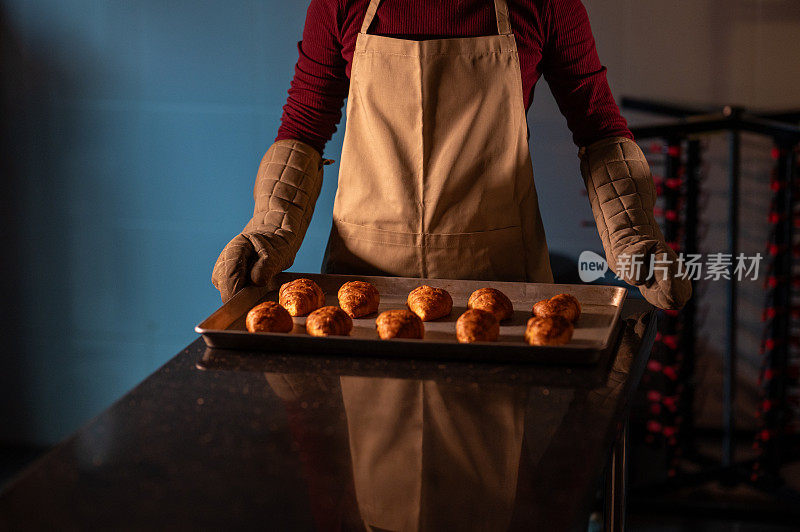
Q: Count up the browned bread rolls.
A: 10